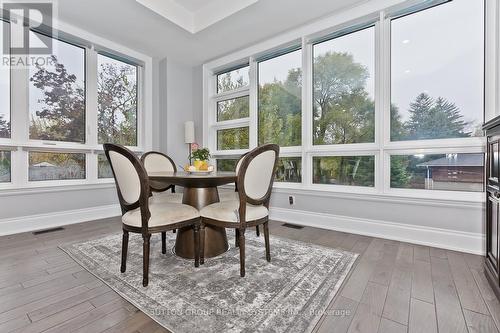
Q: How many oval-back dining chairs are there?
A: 4